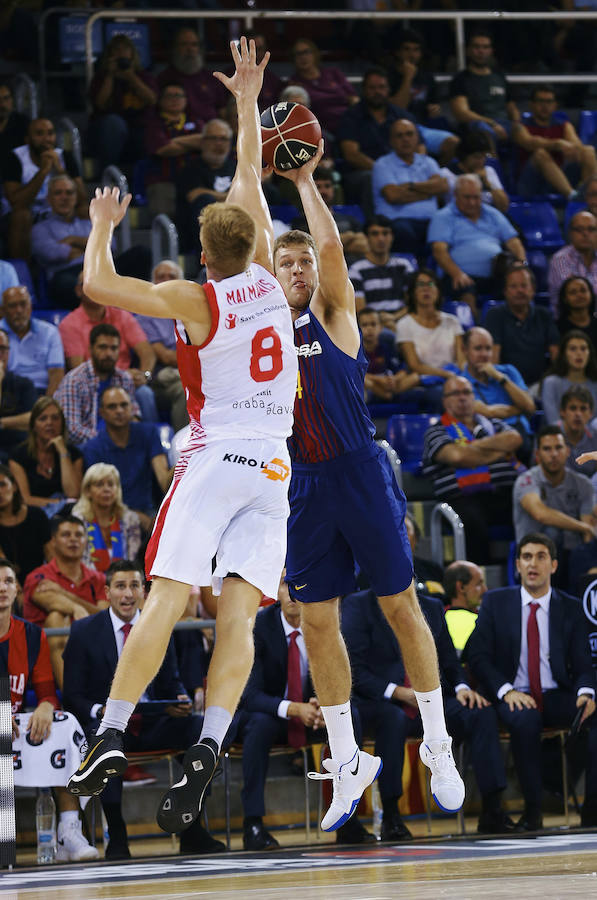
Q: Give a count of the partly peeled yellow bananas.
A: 0